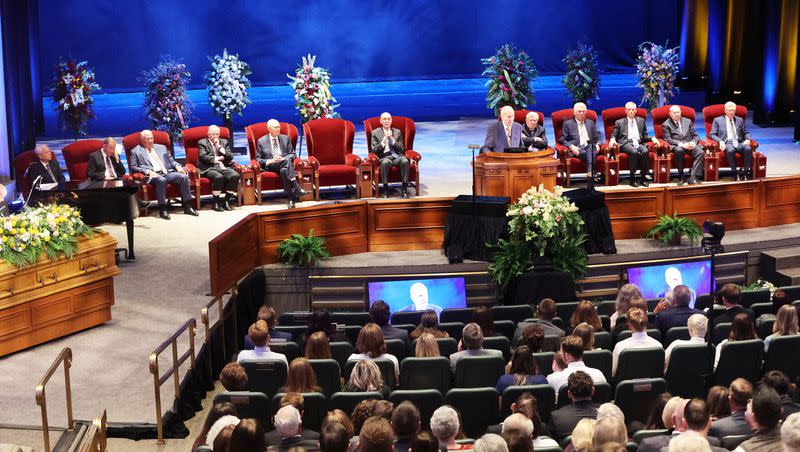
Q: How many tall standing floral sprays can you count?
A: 7